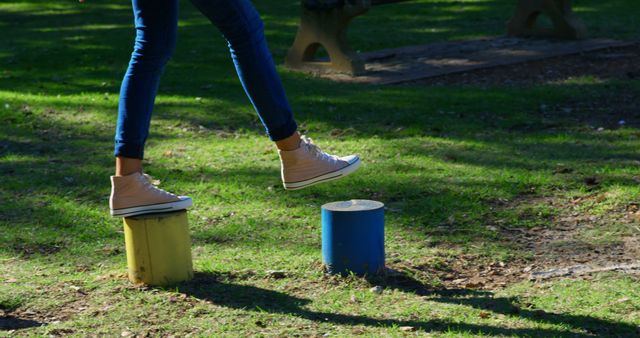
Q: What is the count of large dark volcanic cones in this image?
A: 0